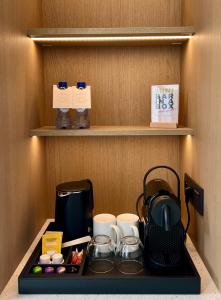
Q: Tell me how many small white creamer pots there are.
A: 3